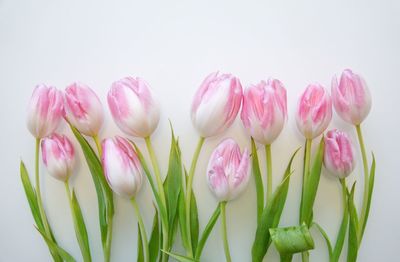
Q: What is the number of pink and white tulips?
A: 11